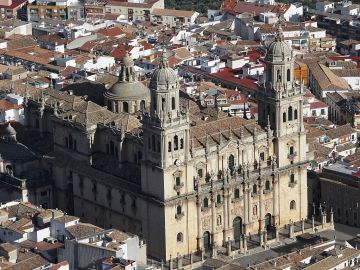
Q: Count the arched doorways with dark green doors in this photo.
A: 3